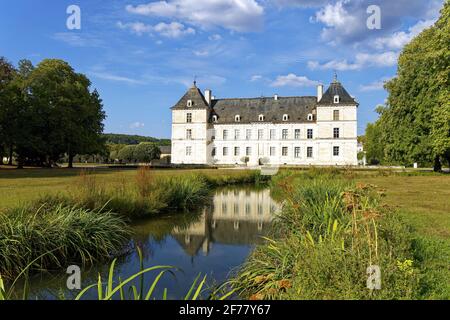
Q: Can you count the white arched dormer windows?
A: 7